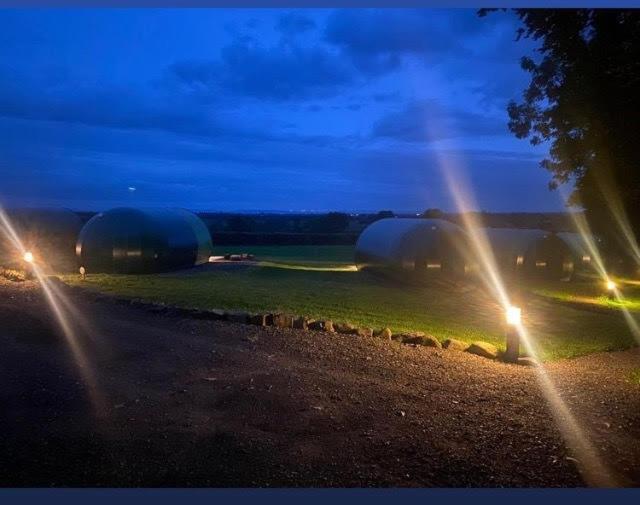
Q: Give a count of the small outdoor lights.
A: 3